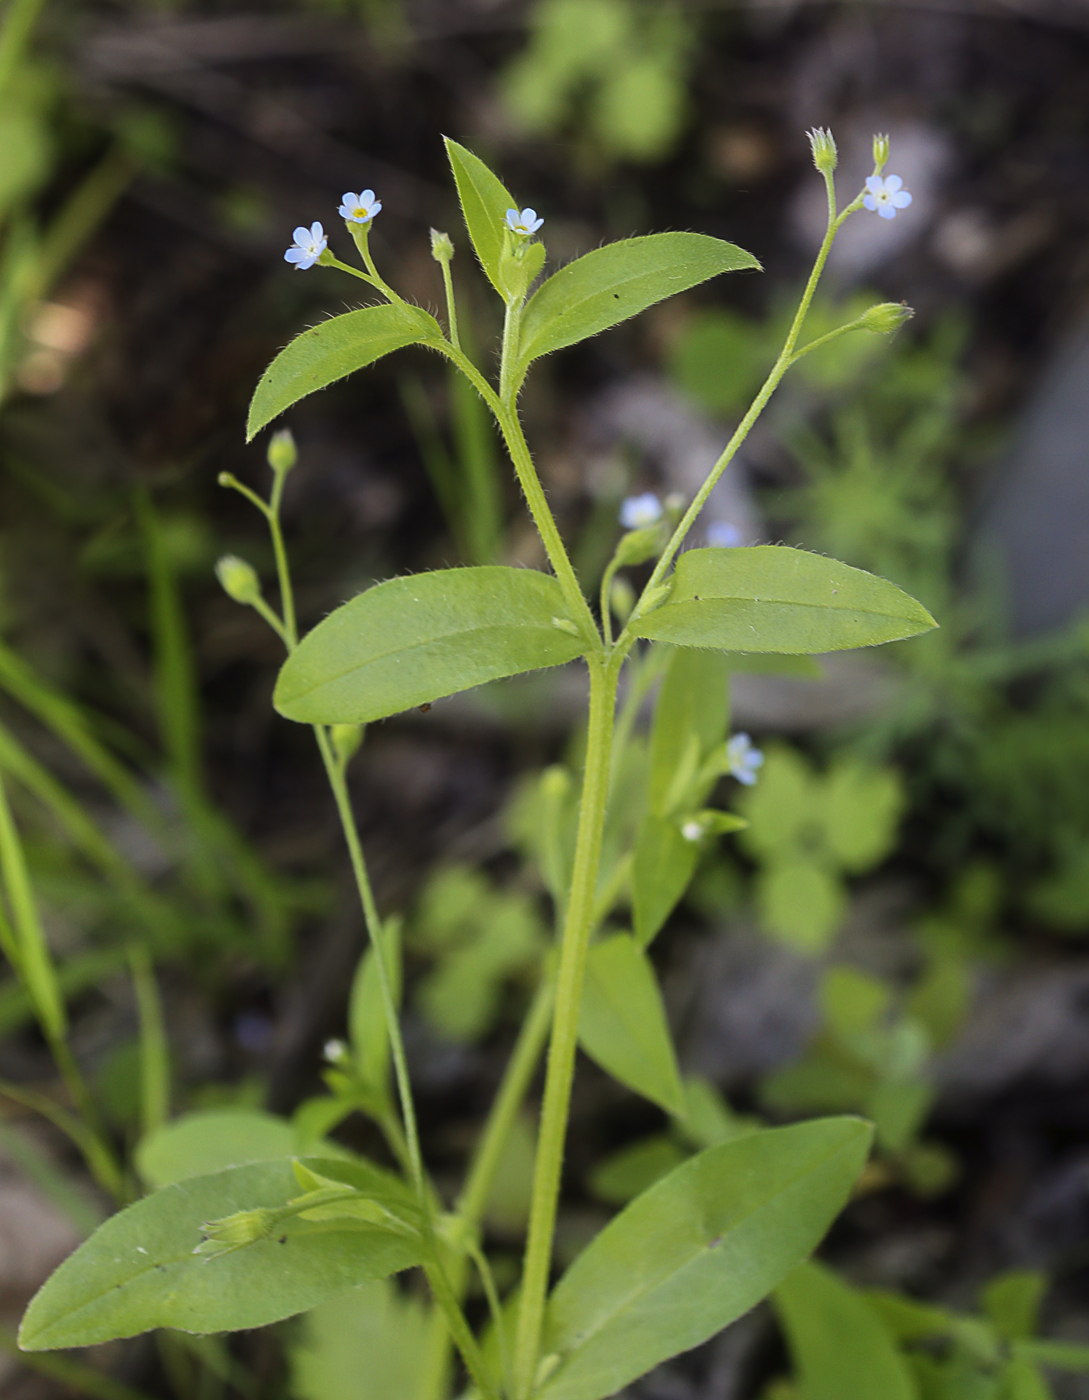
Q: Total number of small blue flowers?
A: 7